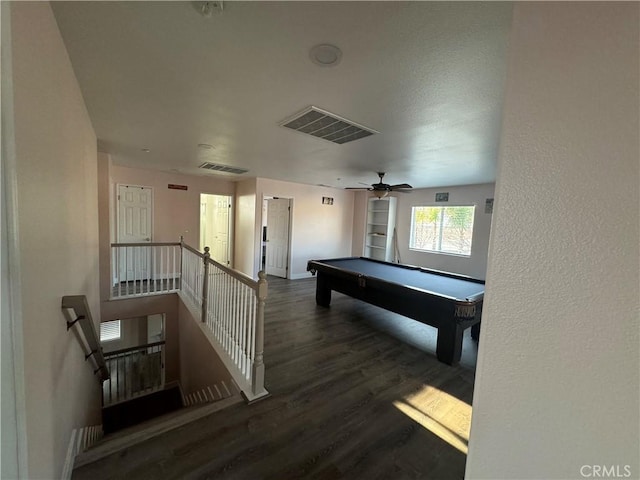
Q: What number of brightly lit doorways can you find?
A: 1